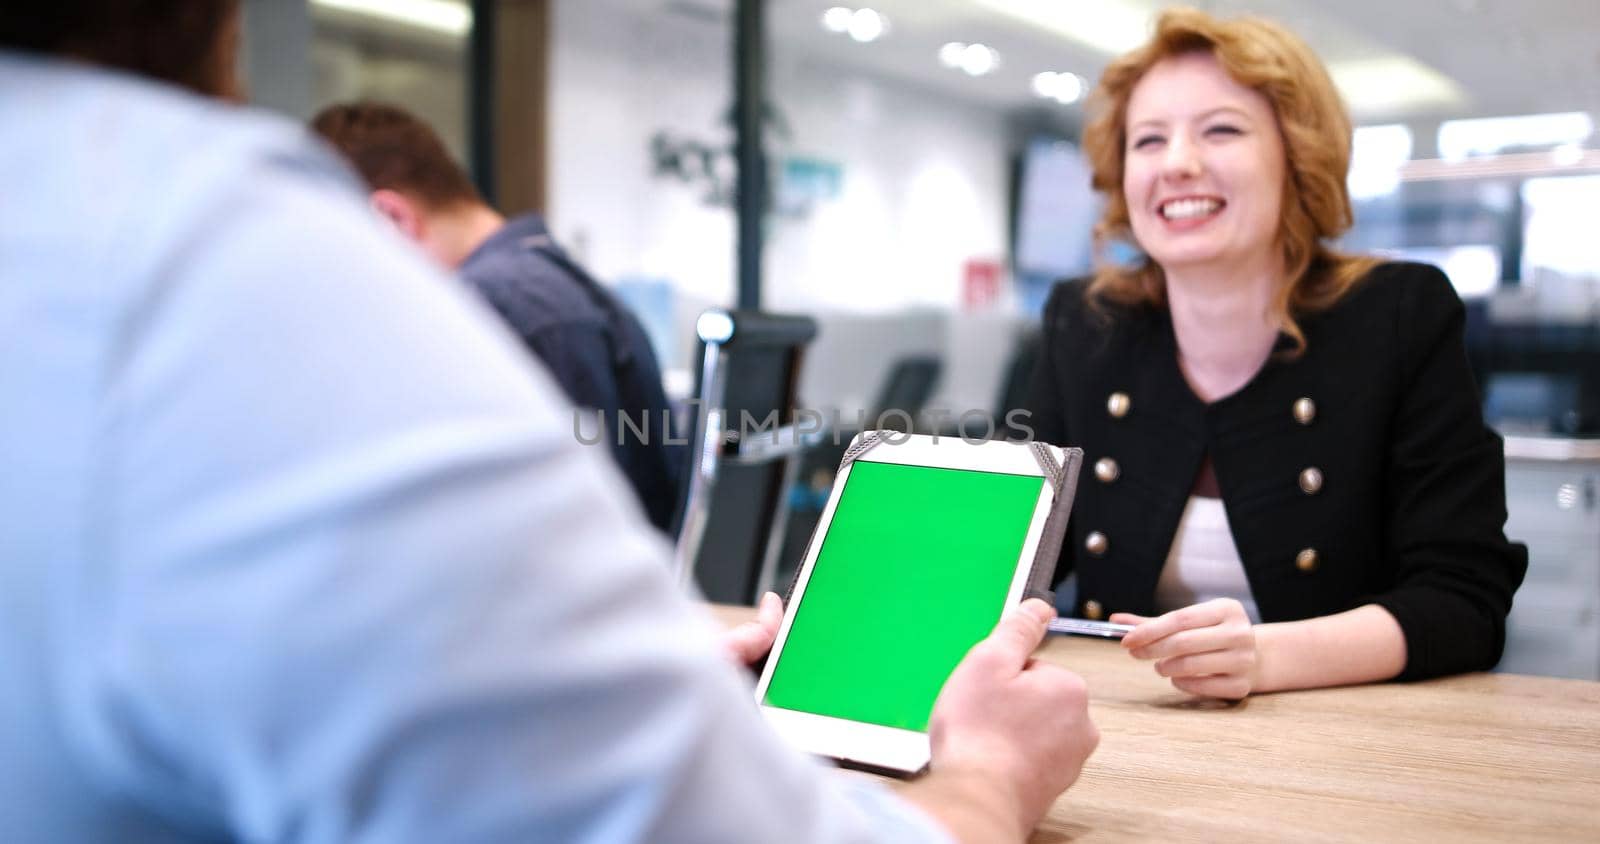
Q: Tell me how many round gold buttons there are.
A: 7